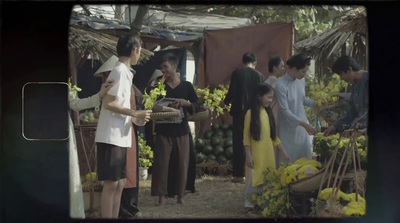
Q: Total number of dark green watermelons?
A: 14